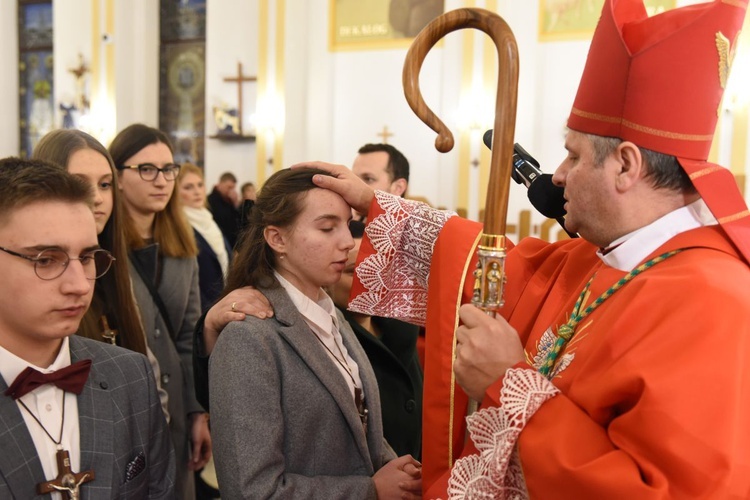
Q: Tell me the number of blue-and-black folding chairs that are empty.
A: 0